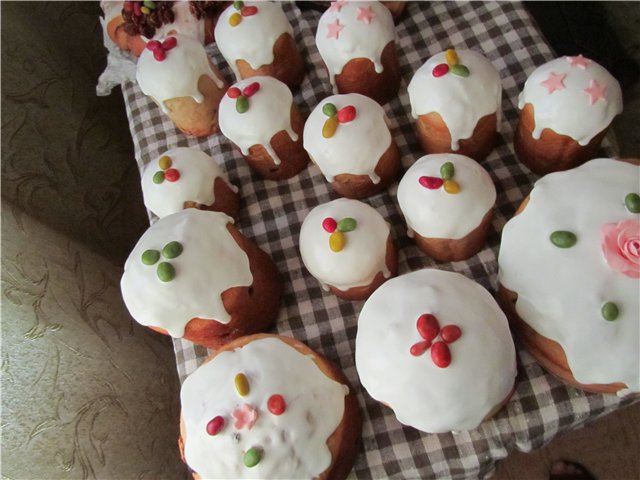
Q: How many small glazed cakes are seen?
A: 10